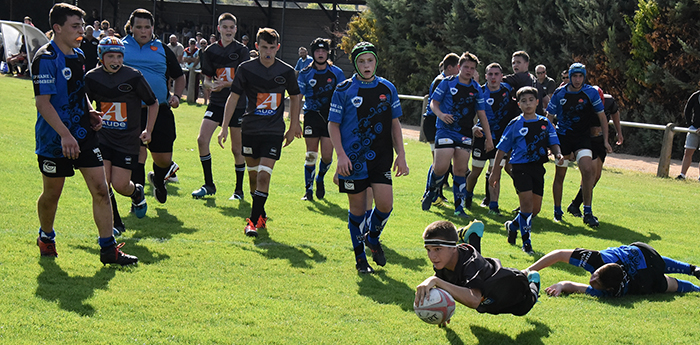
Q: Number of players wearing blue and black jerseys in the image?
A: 9